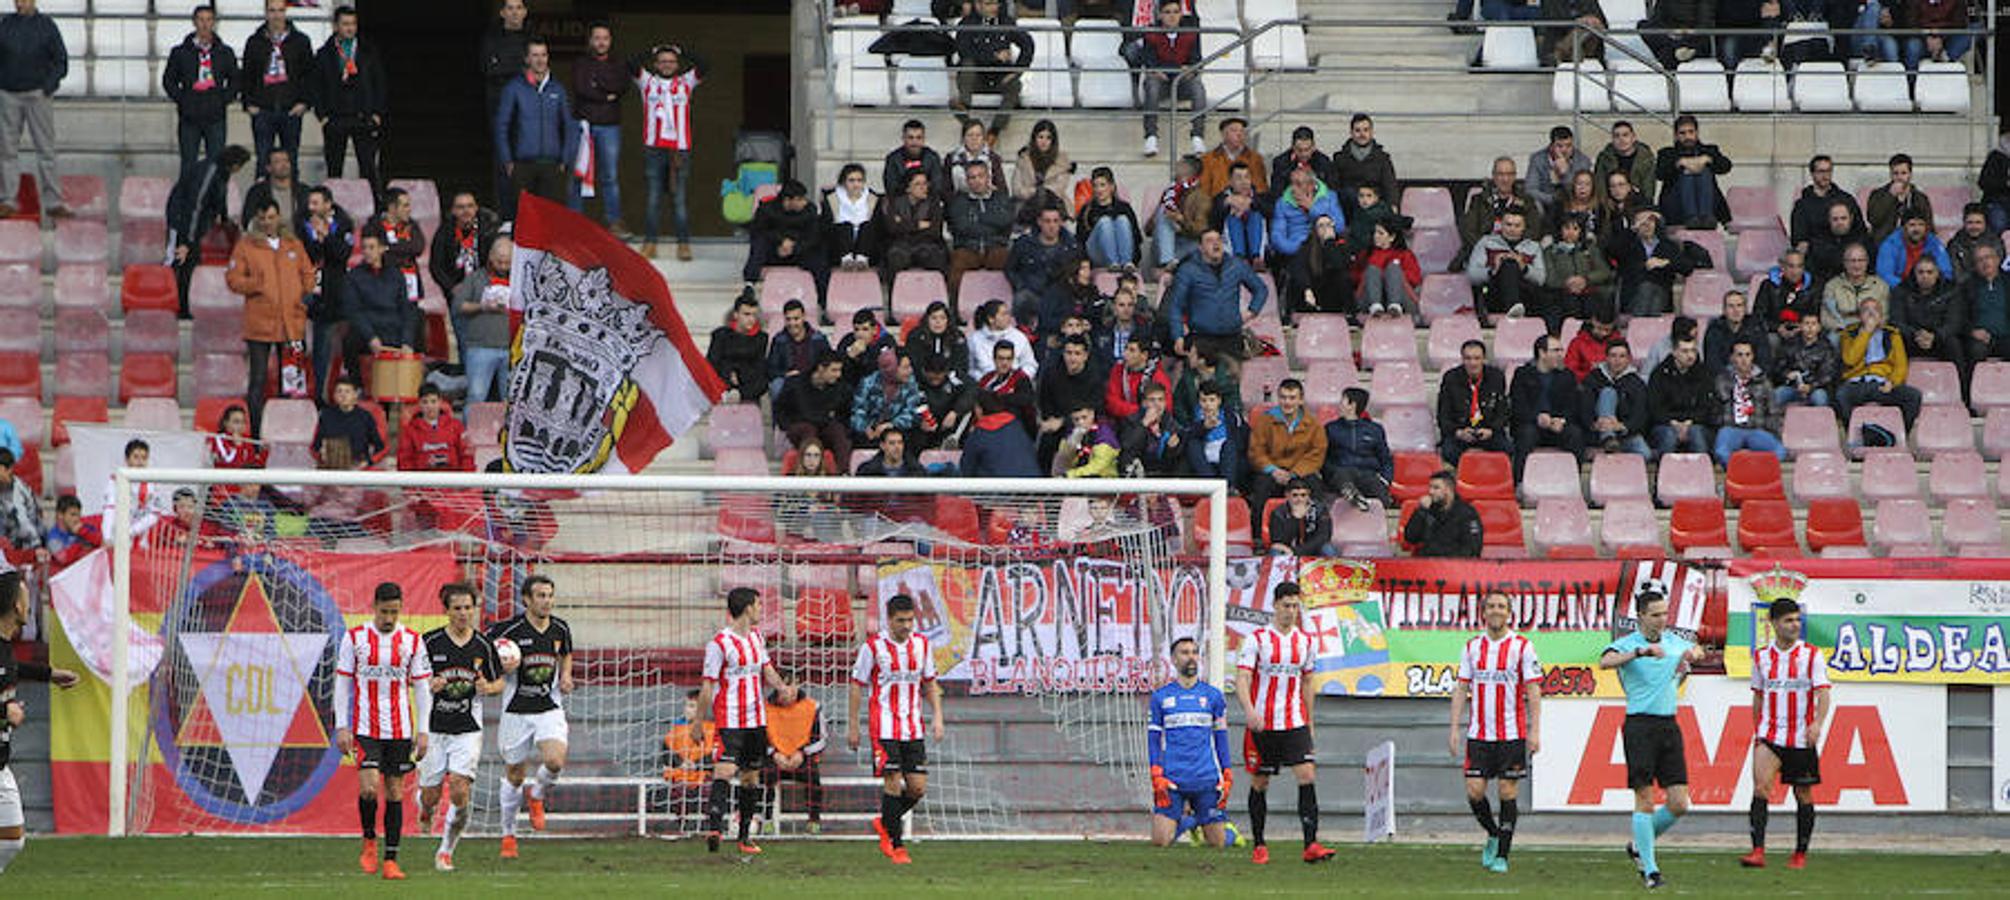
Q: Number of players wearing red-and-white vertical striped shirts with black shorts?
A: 6